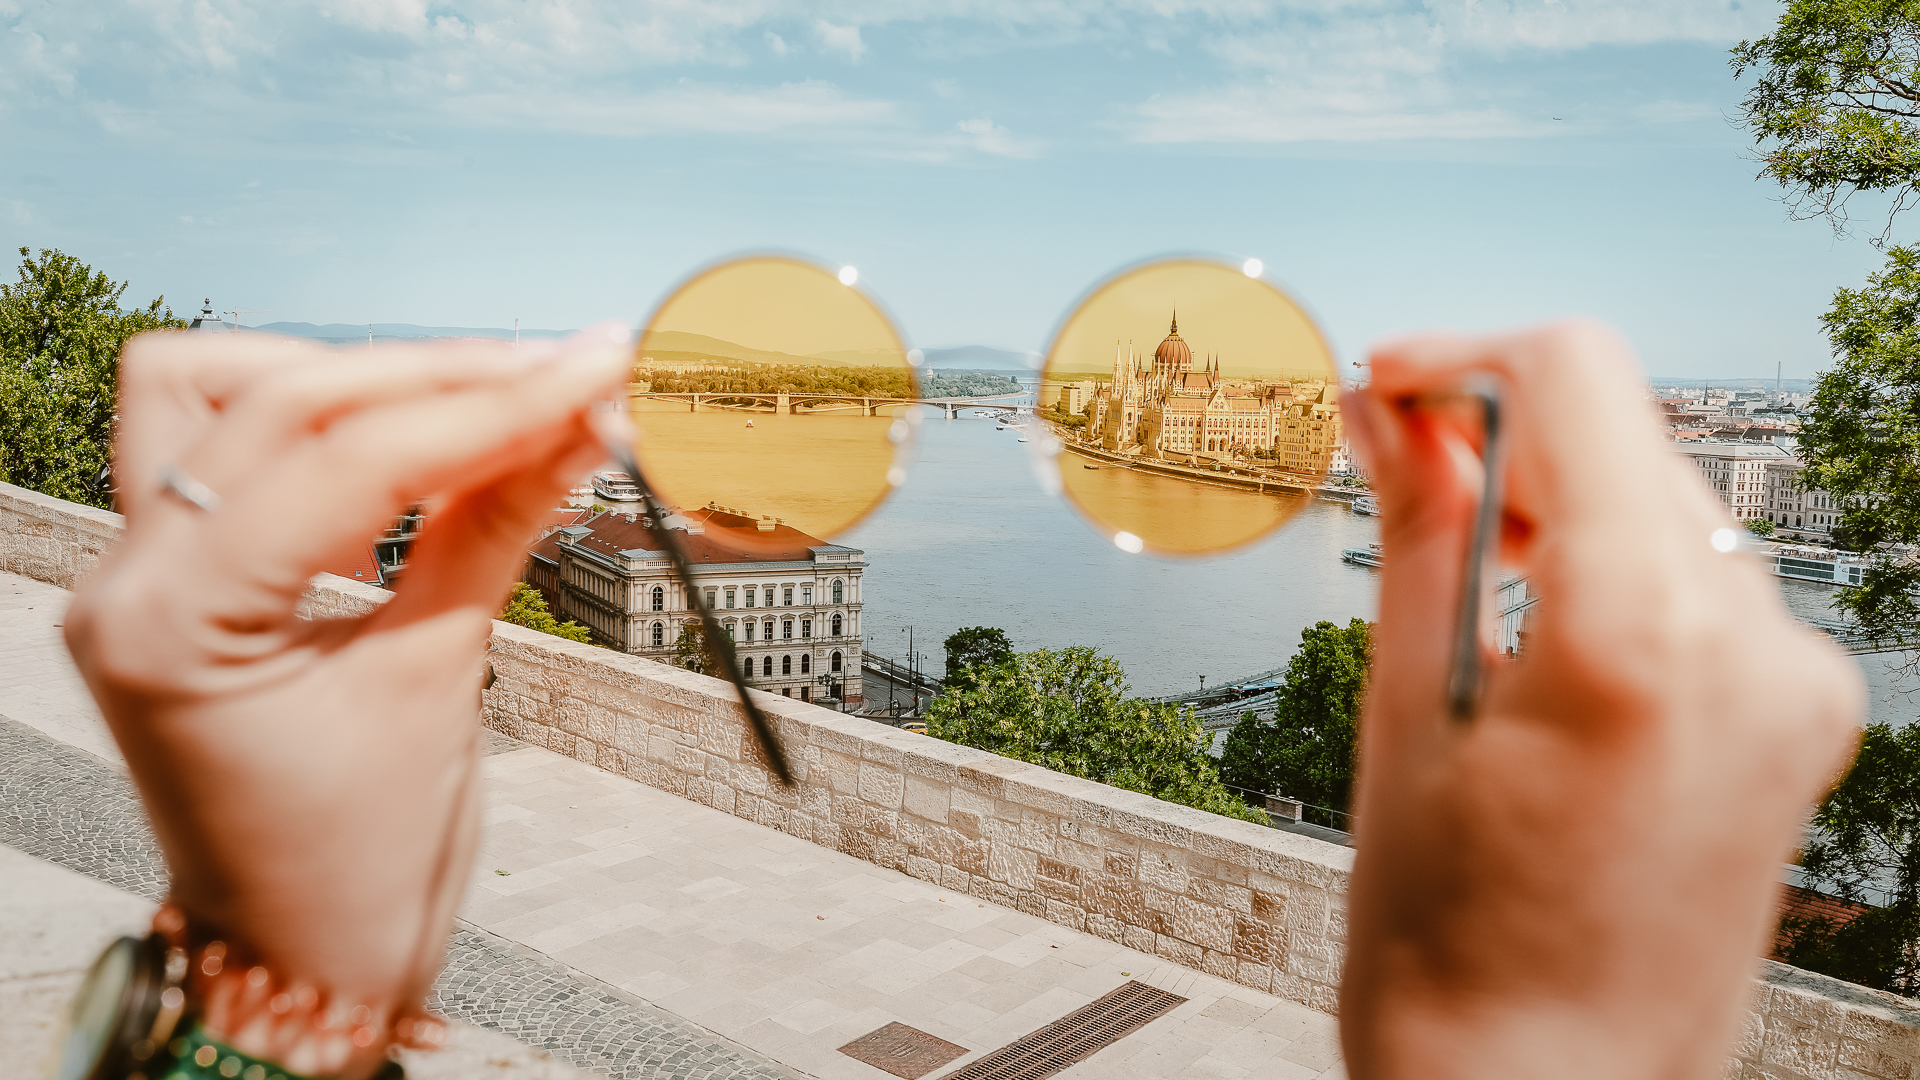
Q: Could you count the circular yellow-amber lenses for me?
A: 2